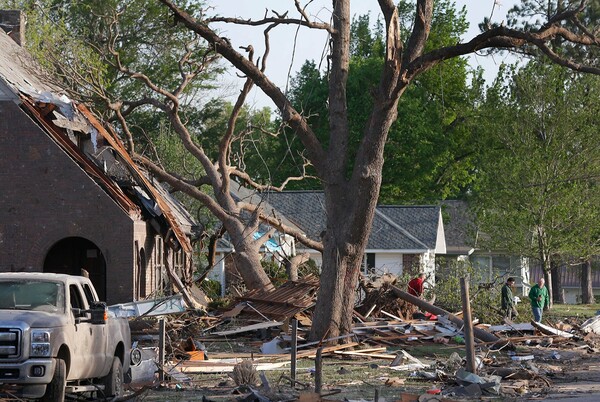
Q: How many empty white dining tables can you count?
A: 0